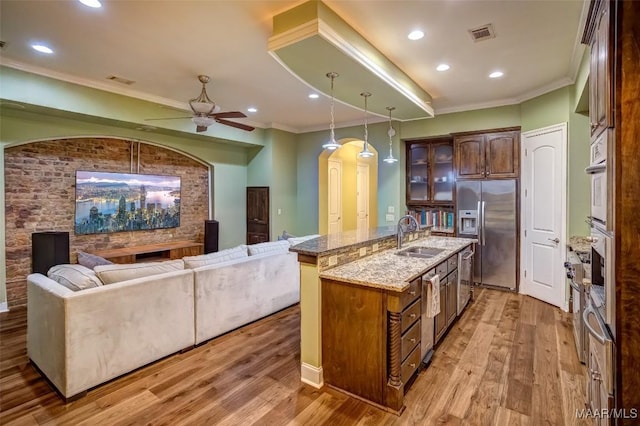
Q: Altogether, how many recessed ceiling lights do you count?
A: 7